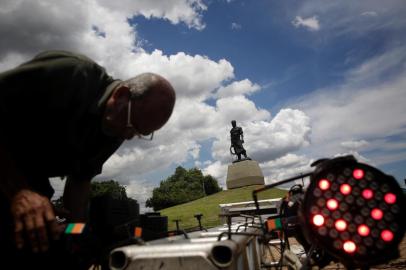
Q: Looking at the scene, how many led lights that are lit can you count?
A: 12